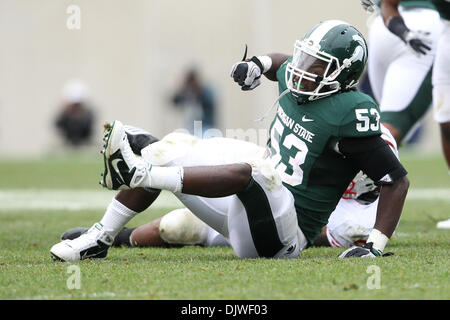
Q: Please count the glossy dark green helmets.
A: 1